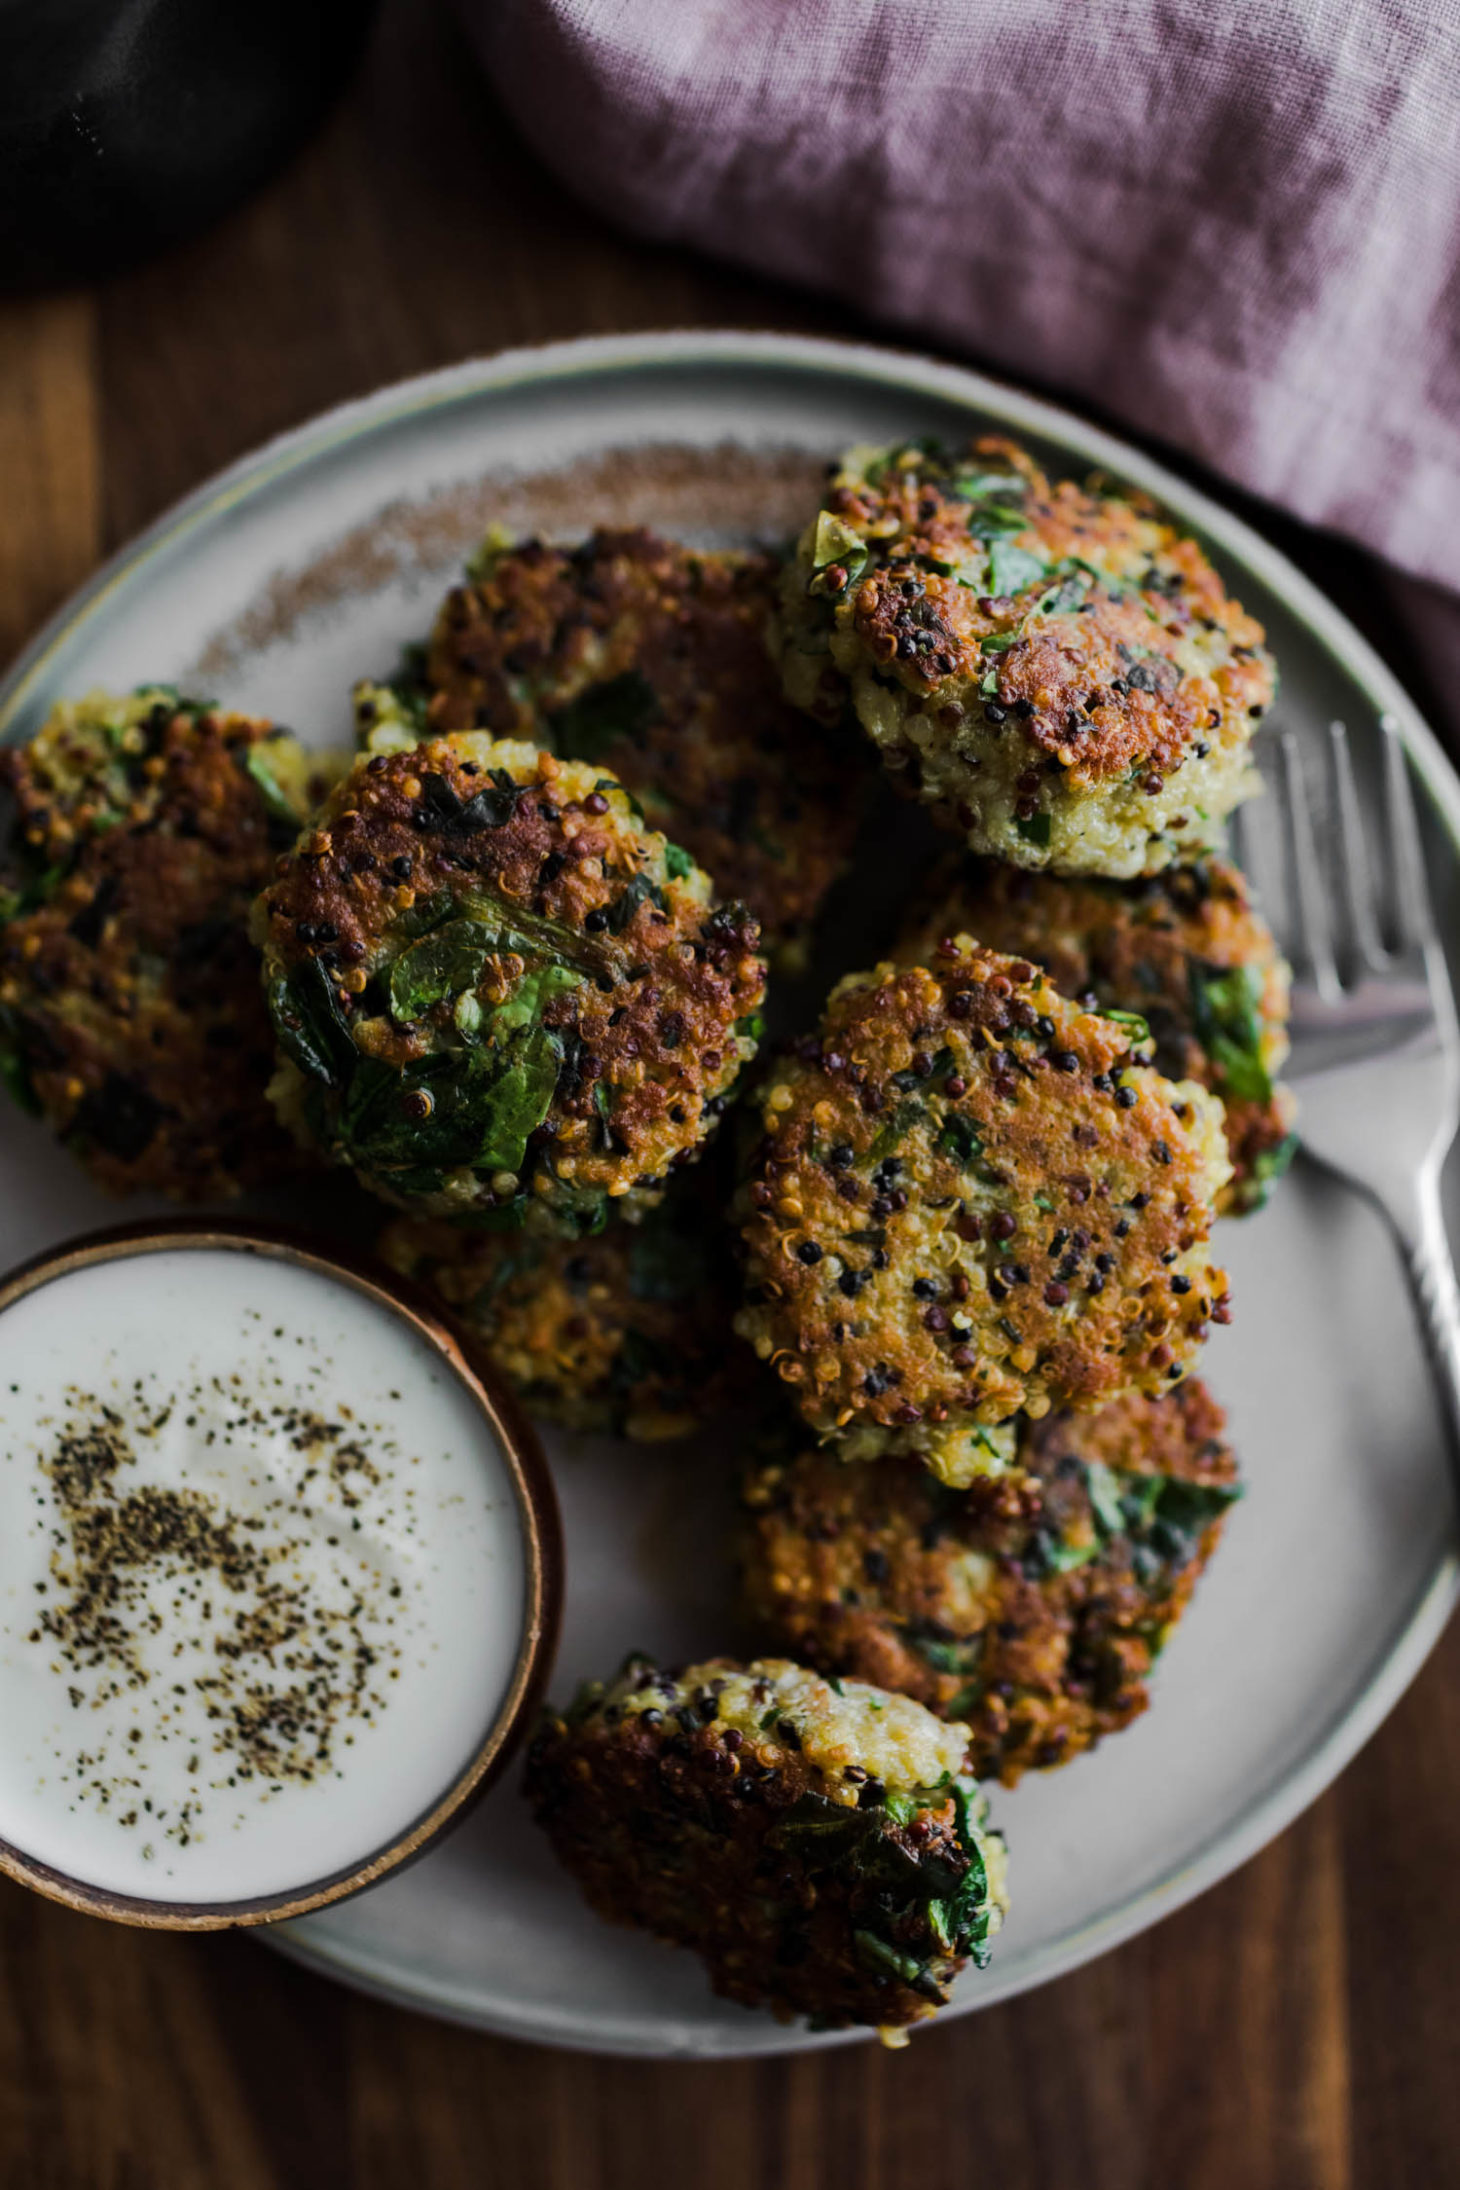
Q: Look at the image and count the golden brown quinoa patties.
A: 9